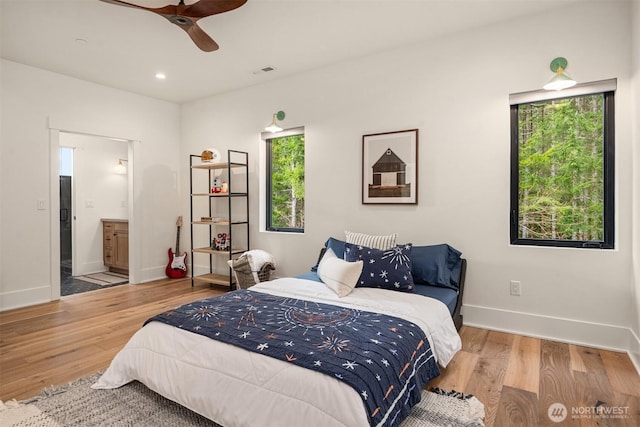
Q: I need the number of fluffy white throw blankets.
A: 1